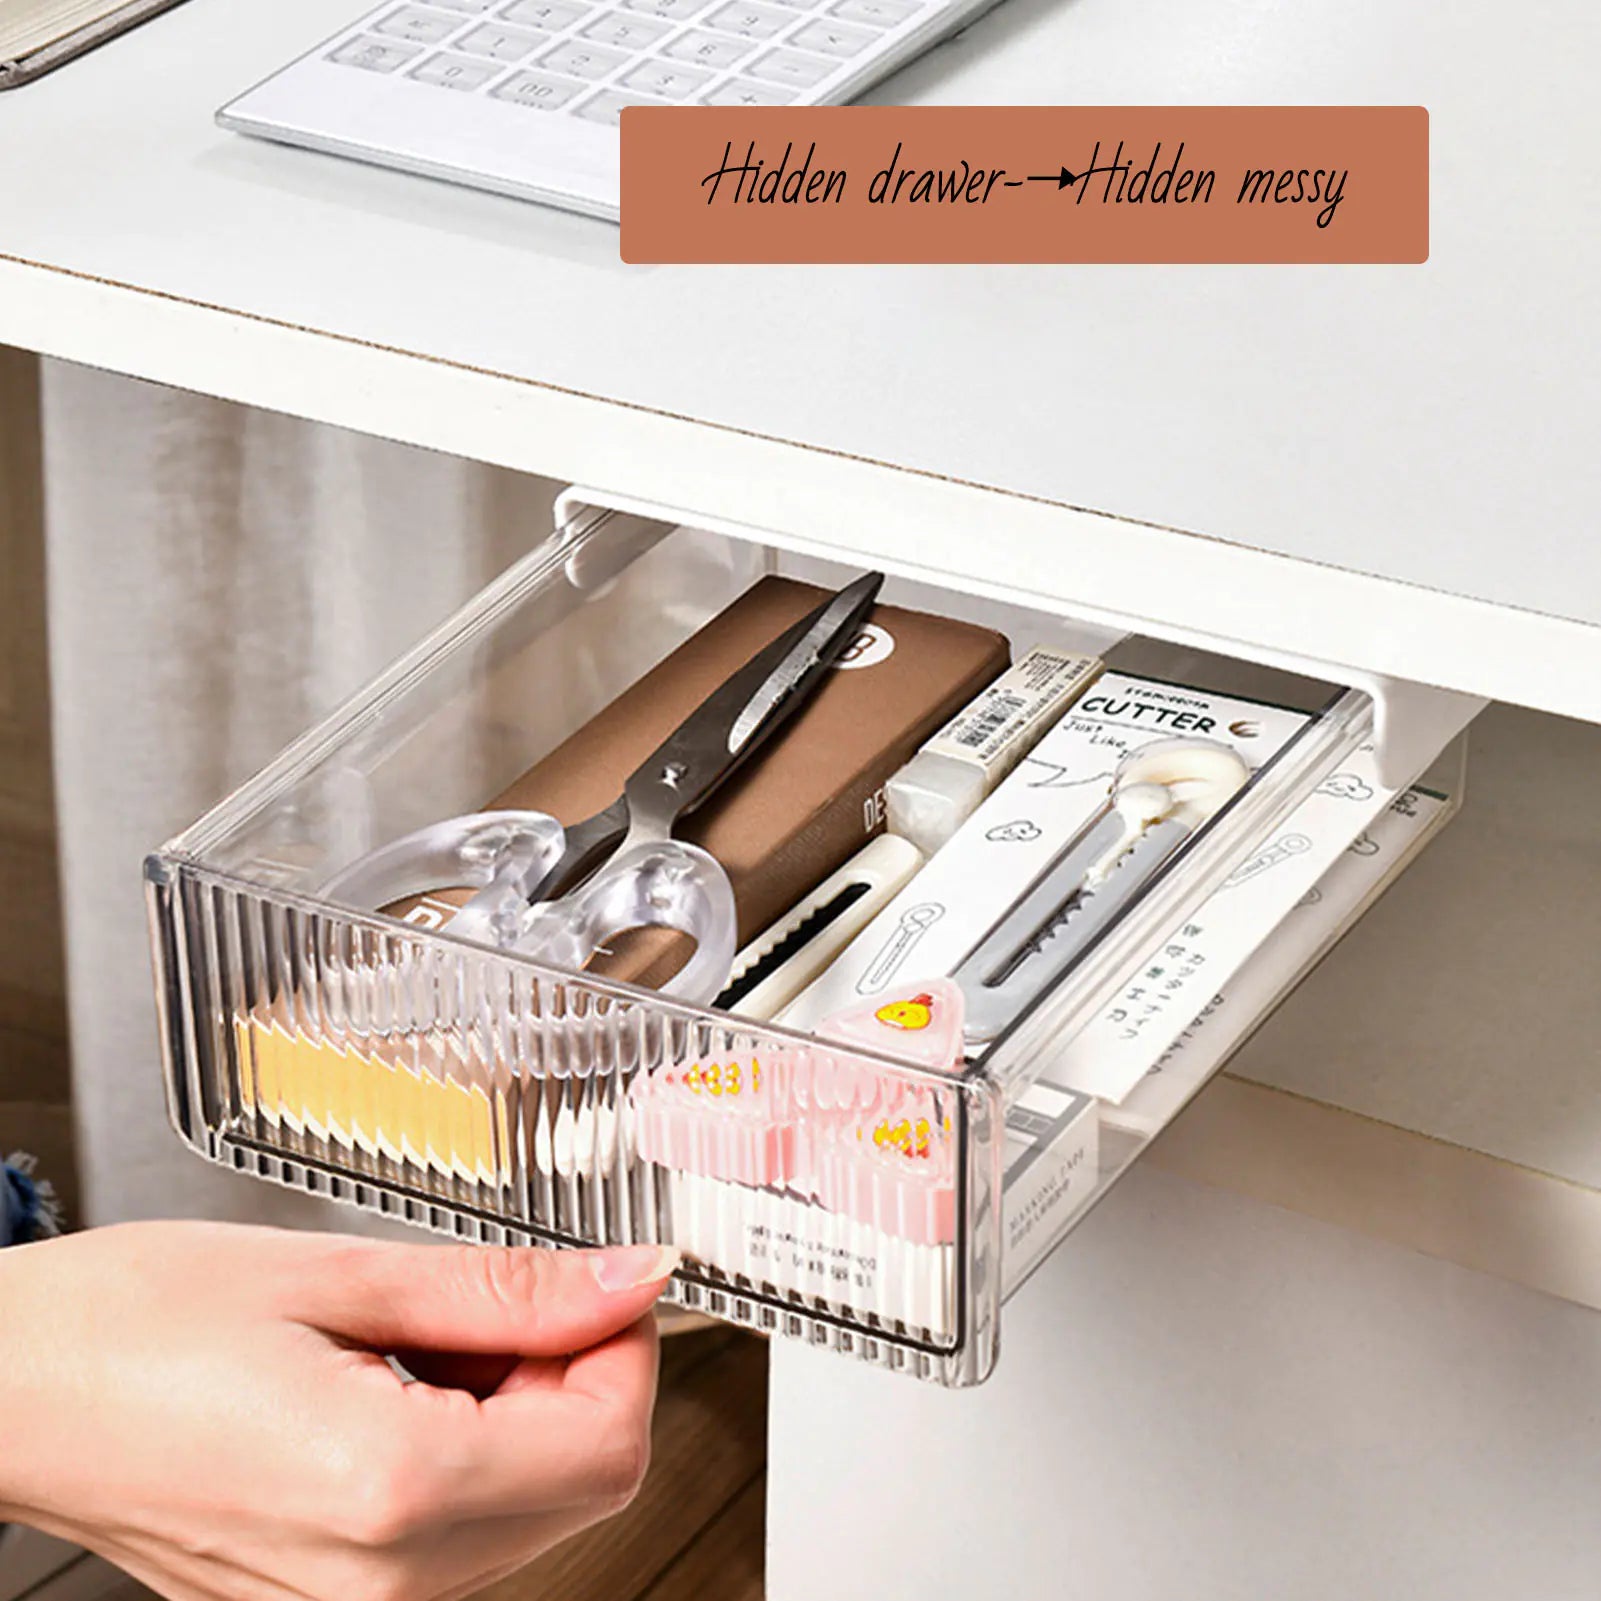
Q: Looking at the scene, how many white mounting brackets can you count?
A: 2